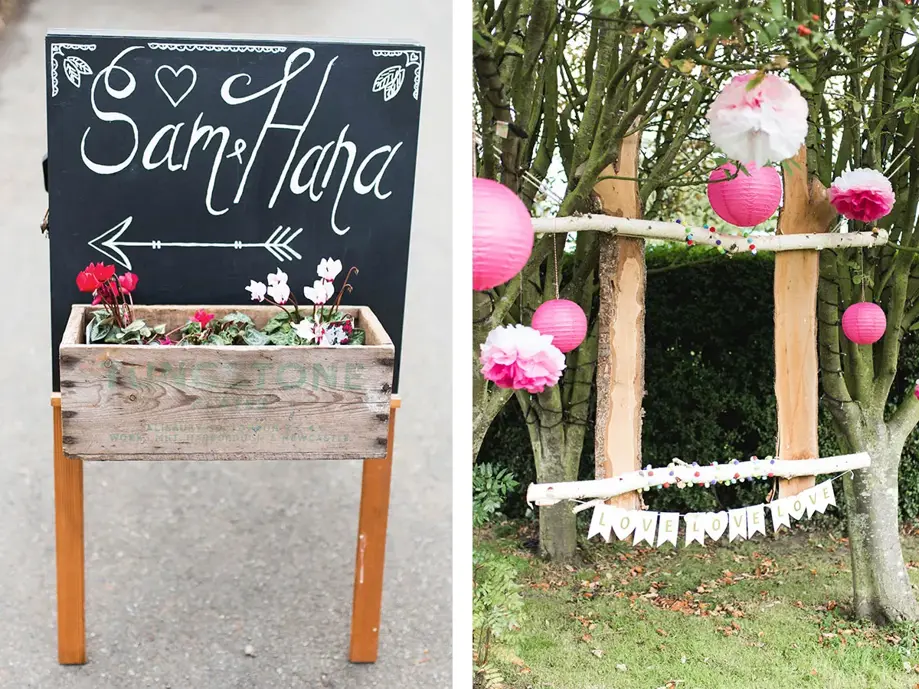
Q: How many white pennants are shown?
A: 12